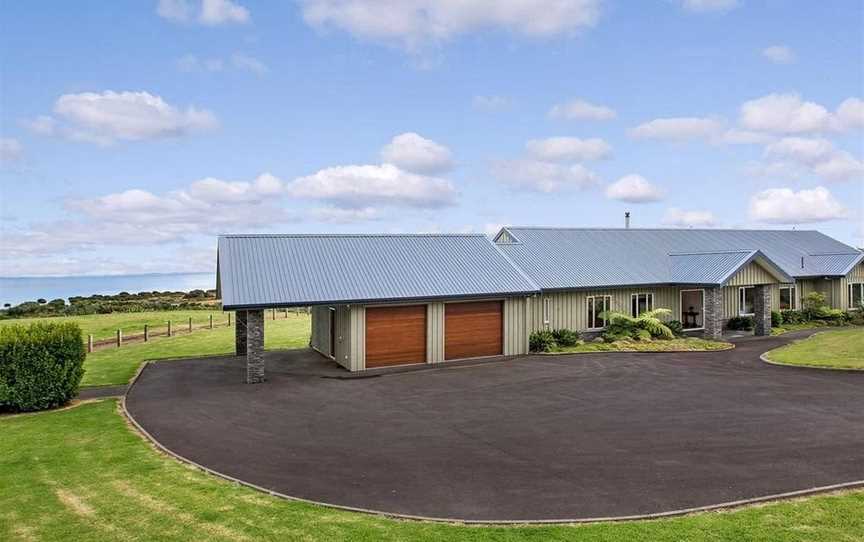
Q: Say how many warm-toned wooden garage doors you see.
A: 2